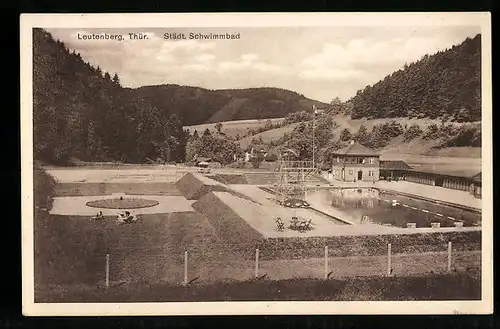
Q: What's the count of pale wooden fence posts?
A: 6